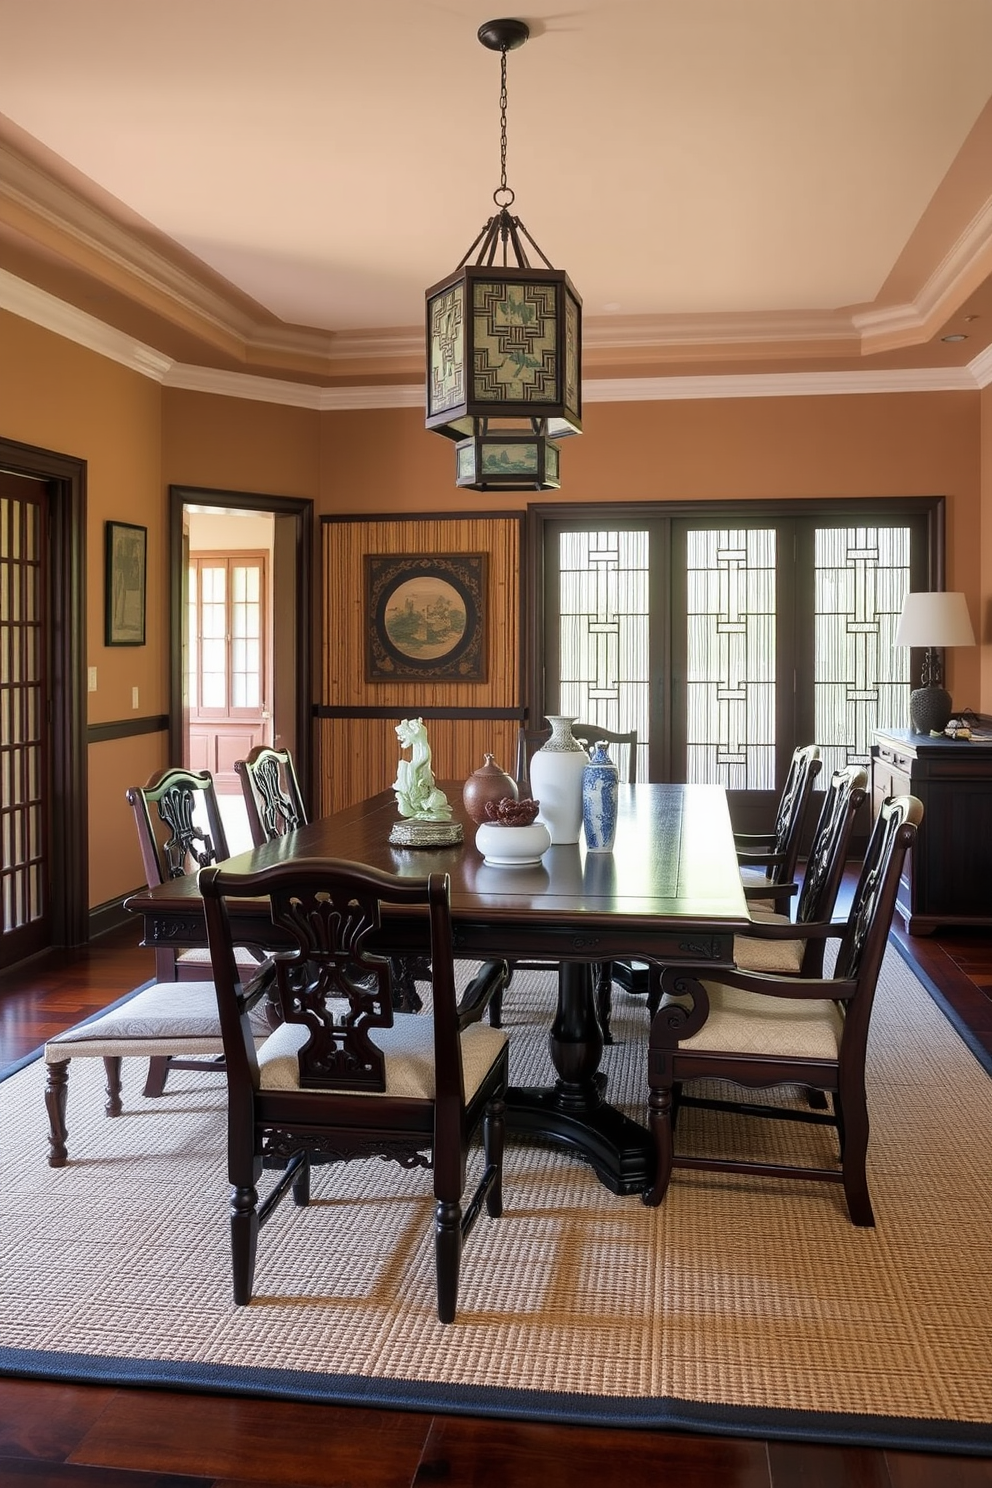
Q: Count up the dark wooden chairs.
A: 7